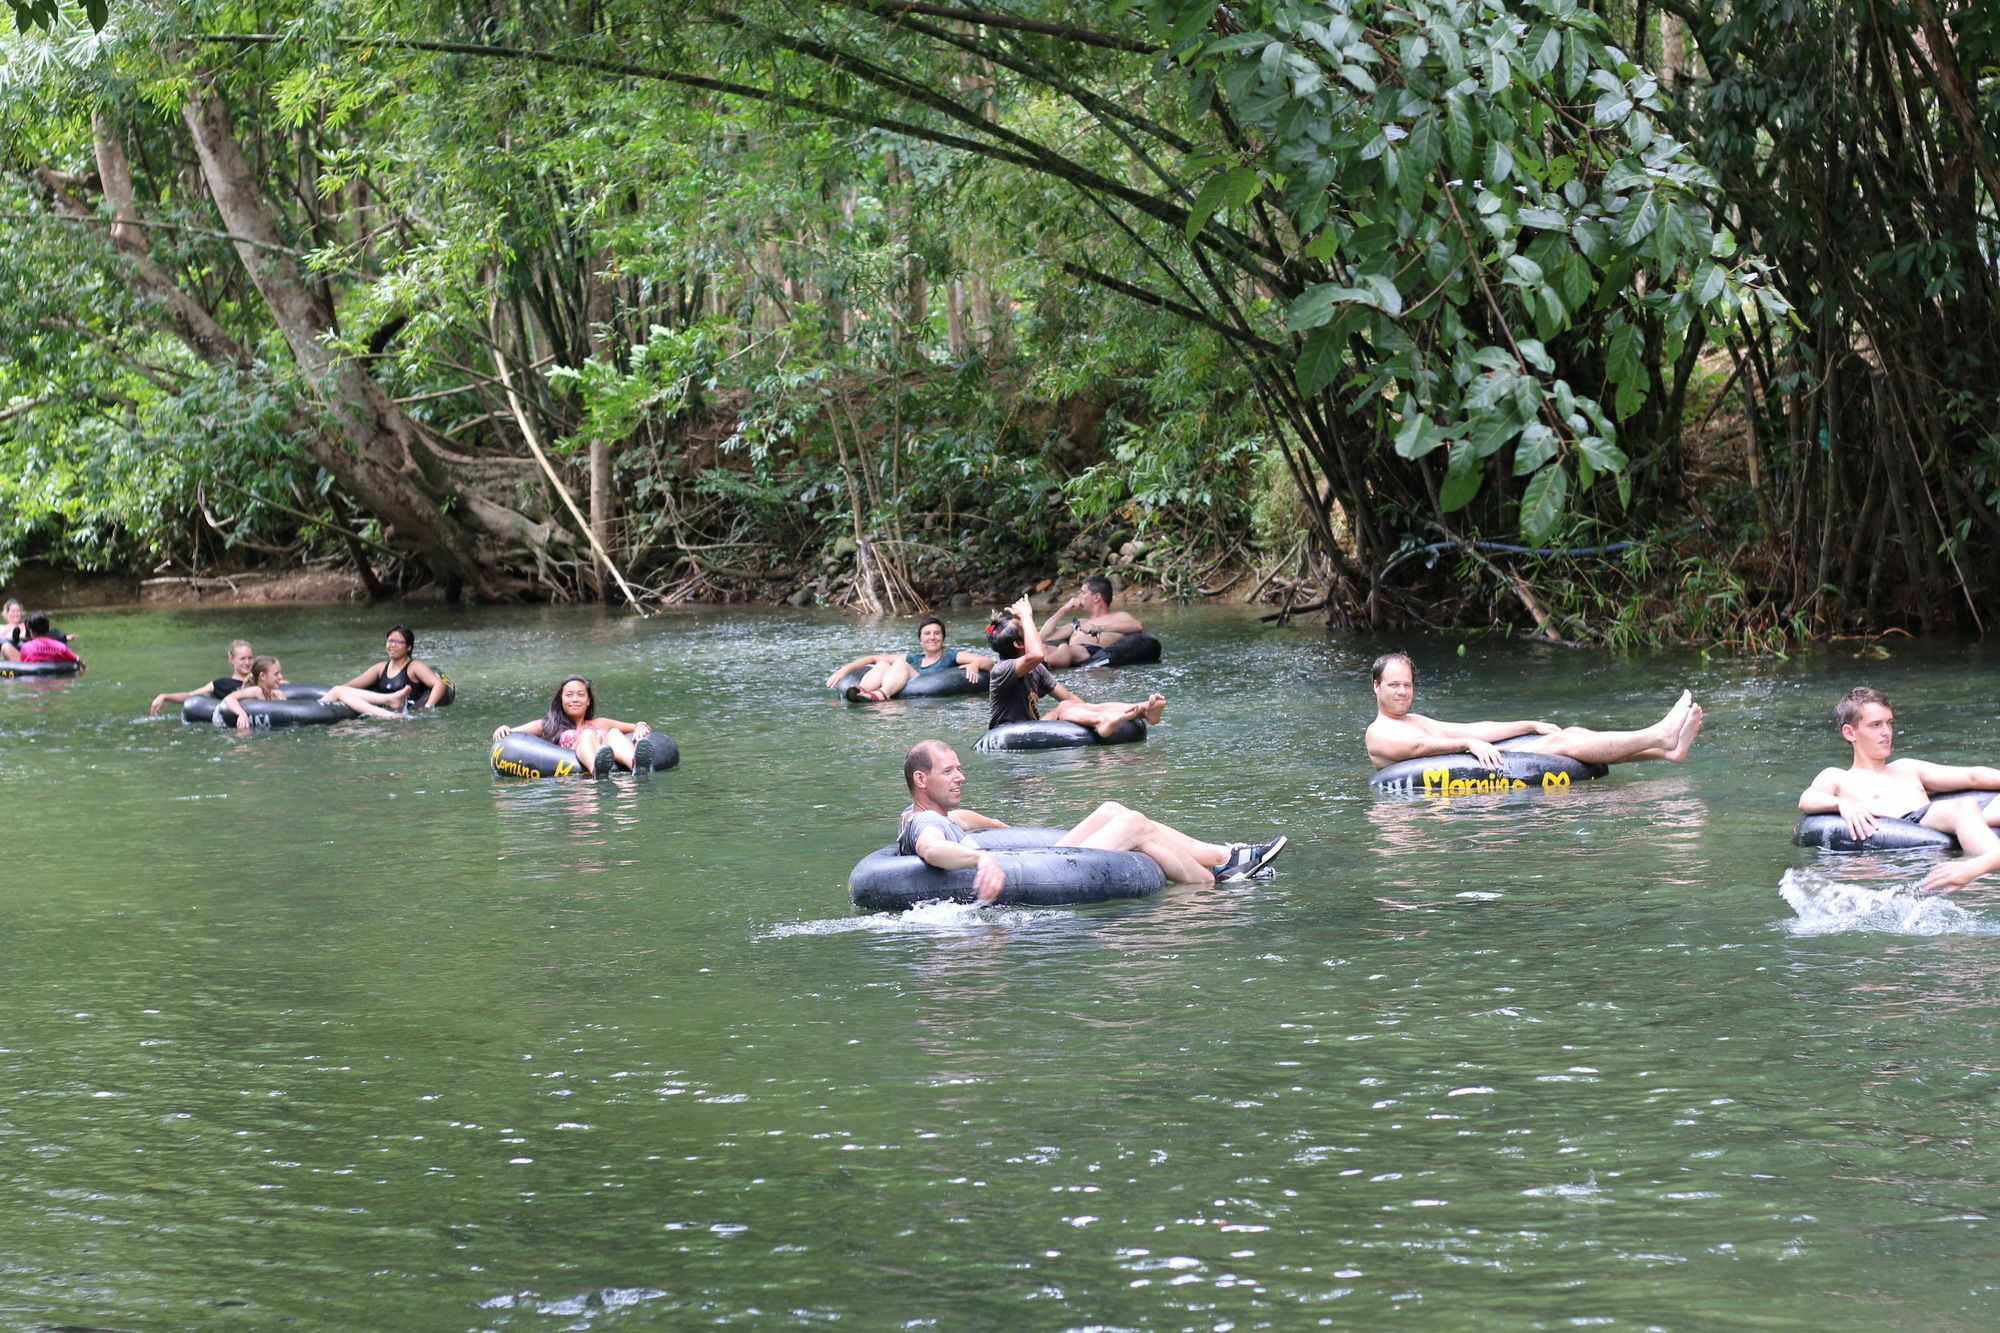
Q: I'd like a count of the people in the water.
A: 12